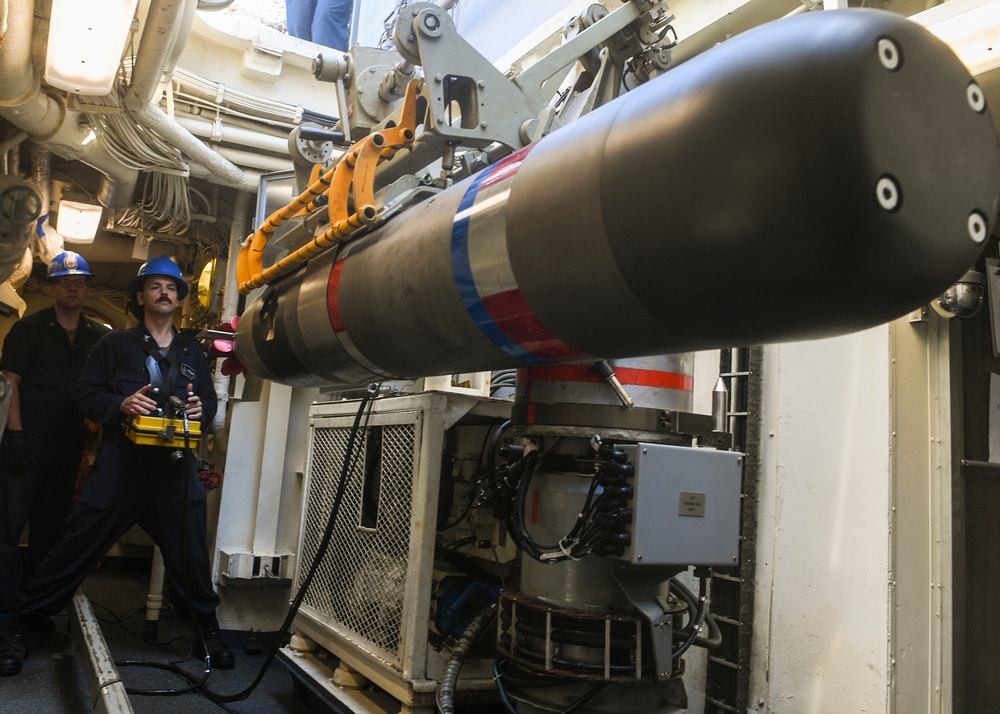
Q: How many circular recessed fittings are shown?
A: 4